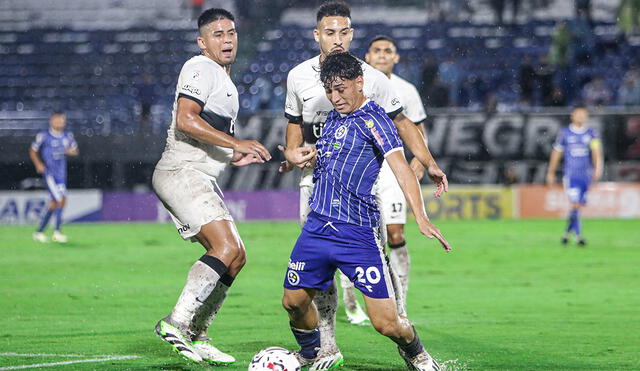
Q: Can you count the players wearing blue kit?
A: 3